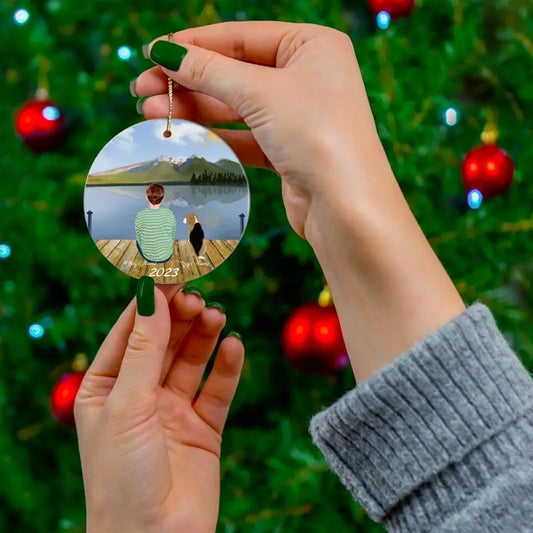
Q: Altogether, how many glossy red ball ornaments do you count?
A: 5